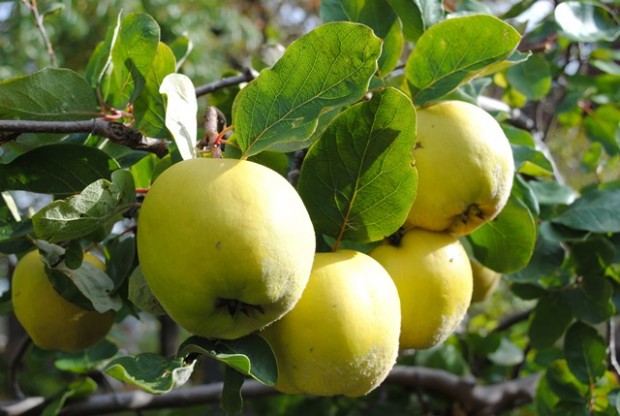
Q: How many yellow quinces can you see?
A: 6